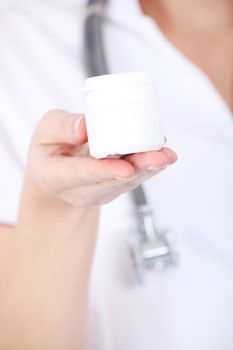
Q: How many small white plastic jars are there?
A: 1